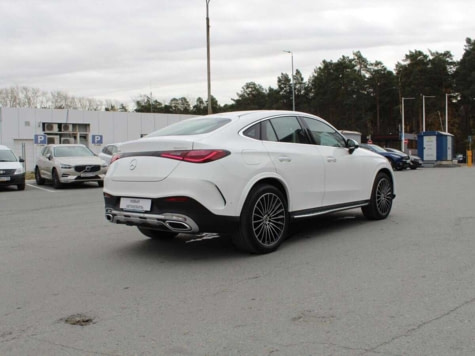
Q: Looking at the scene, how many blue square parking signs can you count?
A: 2